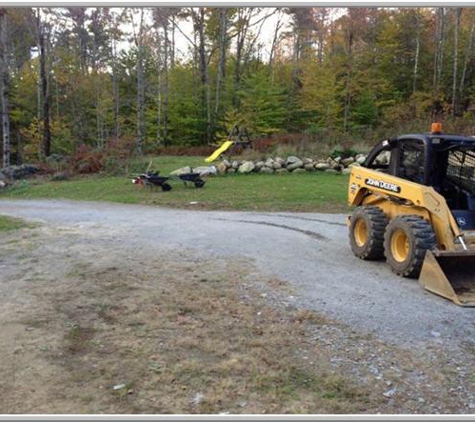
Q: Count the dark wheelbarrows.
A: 2